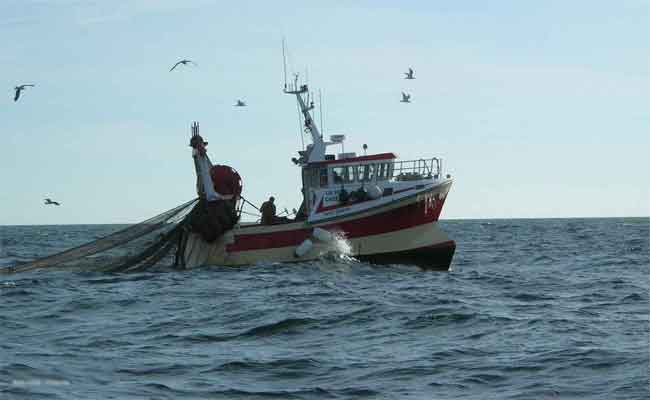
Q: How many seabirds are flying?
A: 6